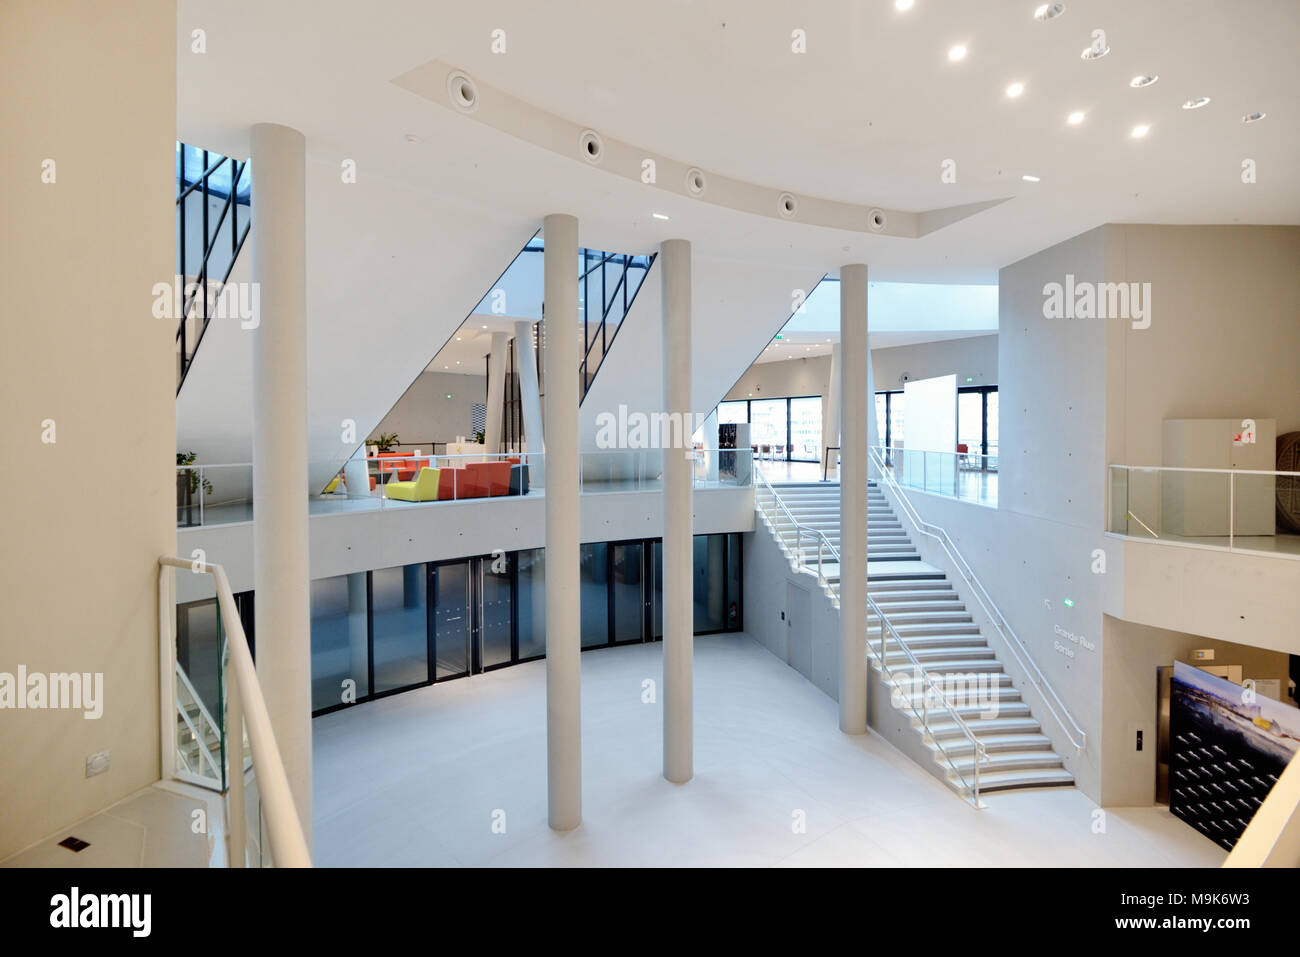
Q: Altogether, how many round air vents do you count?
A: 5